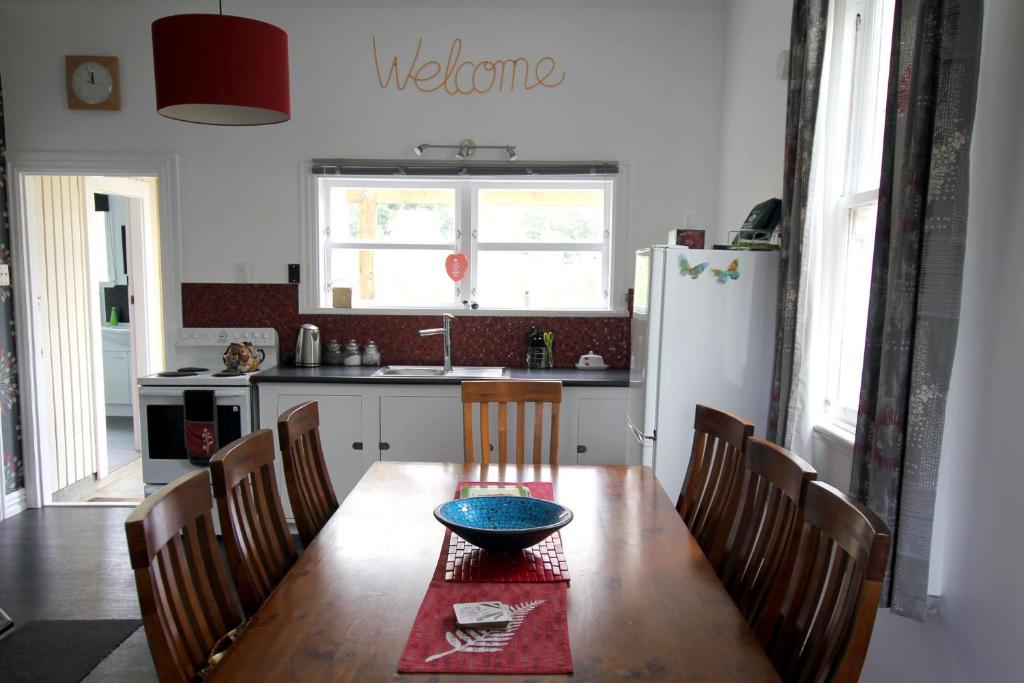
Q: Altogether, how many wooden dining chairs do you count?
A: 7